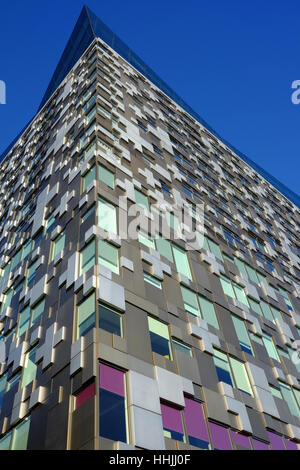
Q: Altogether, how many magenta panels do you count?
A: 9